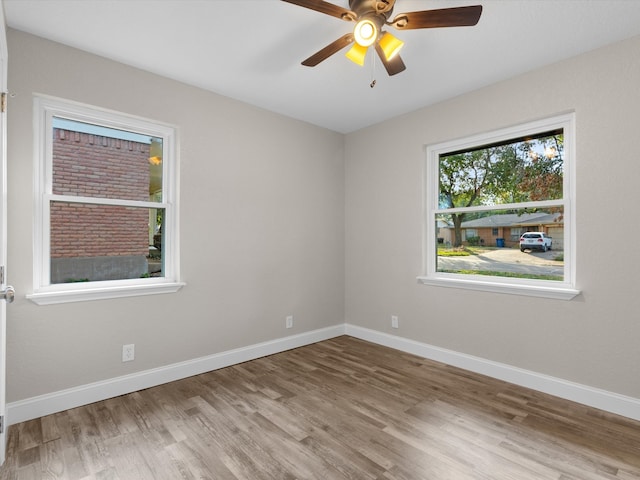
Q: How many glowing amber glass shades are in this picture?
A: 3